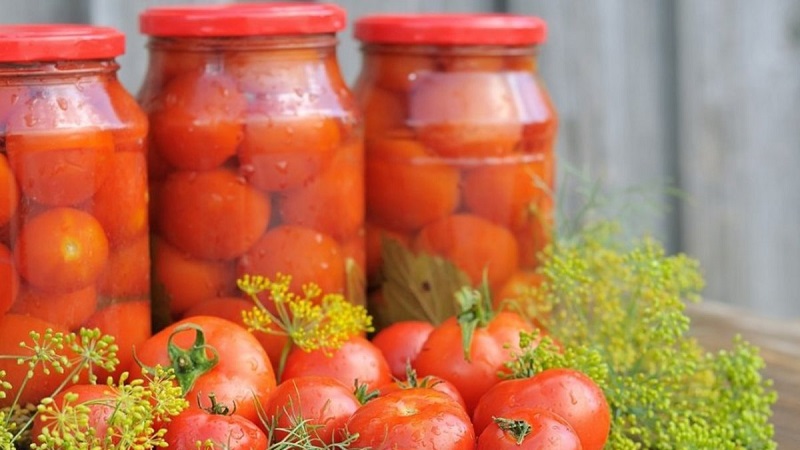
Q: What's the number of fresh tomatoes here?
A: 11